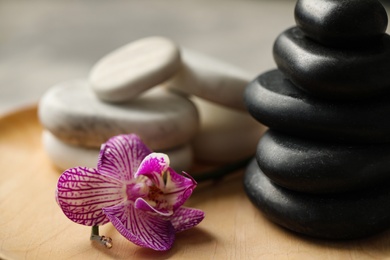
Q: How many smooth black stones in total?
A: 5